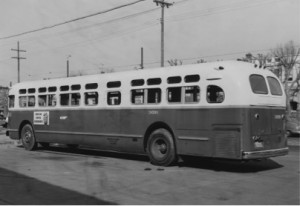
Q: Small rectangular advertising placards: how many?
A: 1